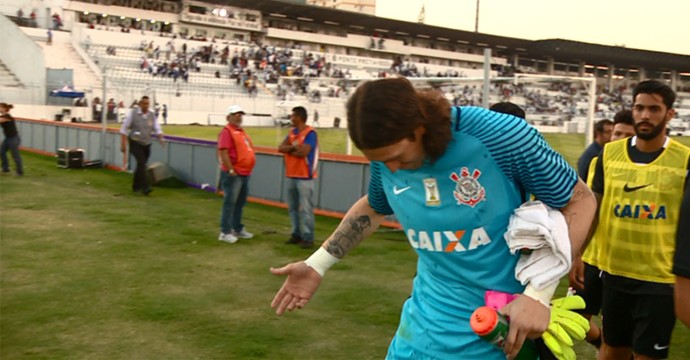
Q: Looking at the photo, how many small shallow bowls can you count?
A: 0